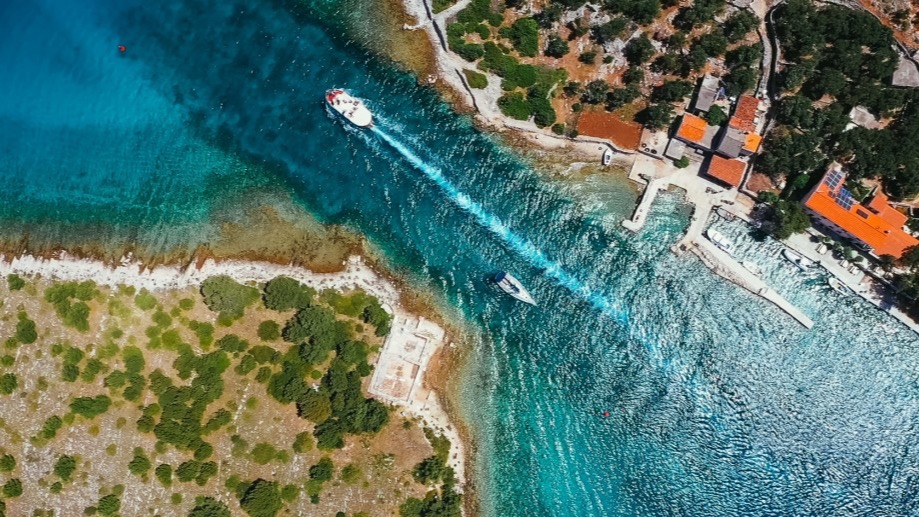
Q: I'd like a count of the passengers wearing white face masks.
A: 0